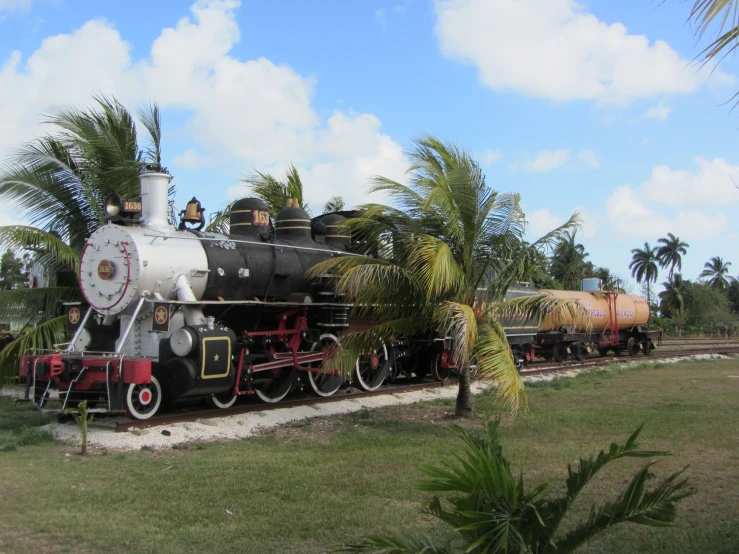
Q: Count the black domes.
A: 3